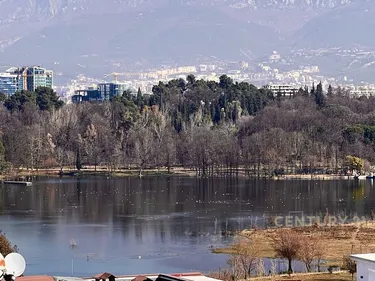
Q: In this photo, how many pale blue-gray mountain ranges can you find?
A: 1